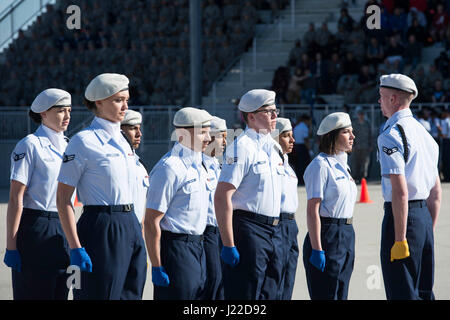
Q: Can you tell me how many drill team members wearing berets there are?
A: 9